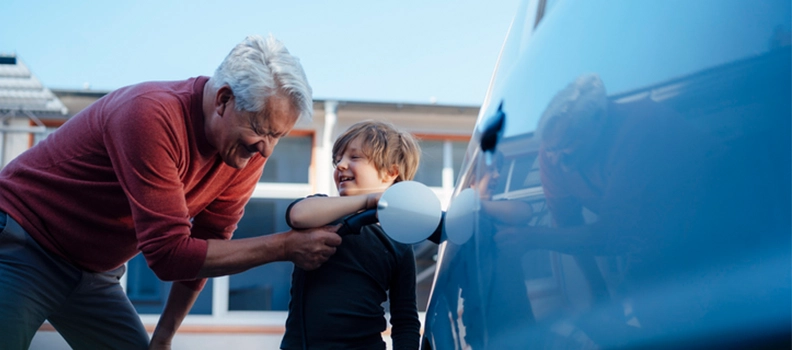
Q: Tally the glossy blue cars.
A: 1